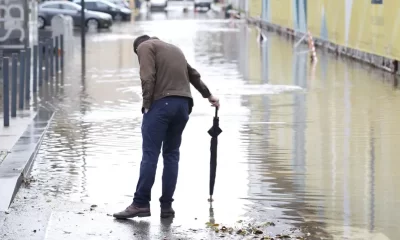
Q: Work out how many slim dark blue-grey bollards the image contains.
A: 10